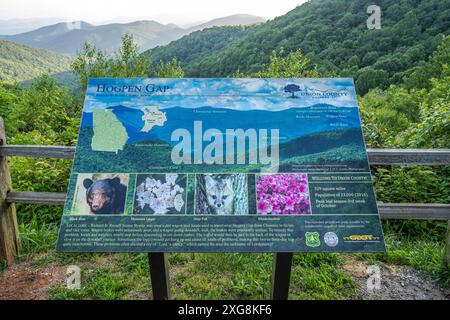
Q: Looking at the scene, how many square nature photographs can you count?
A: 4